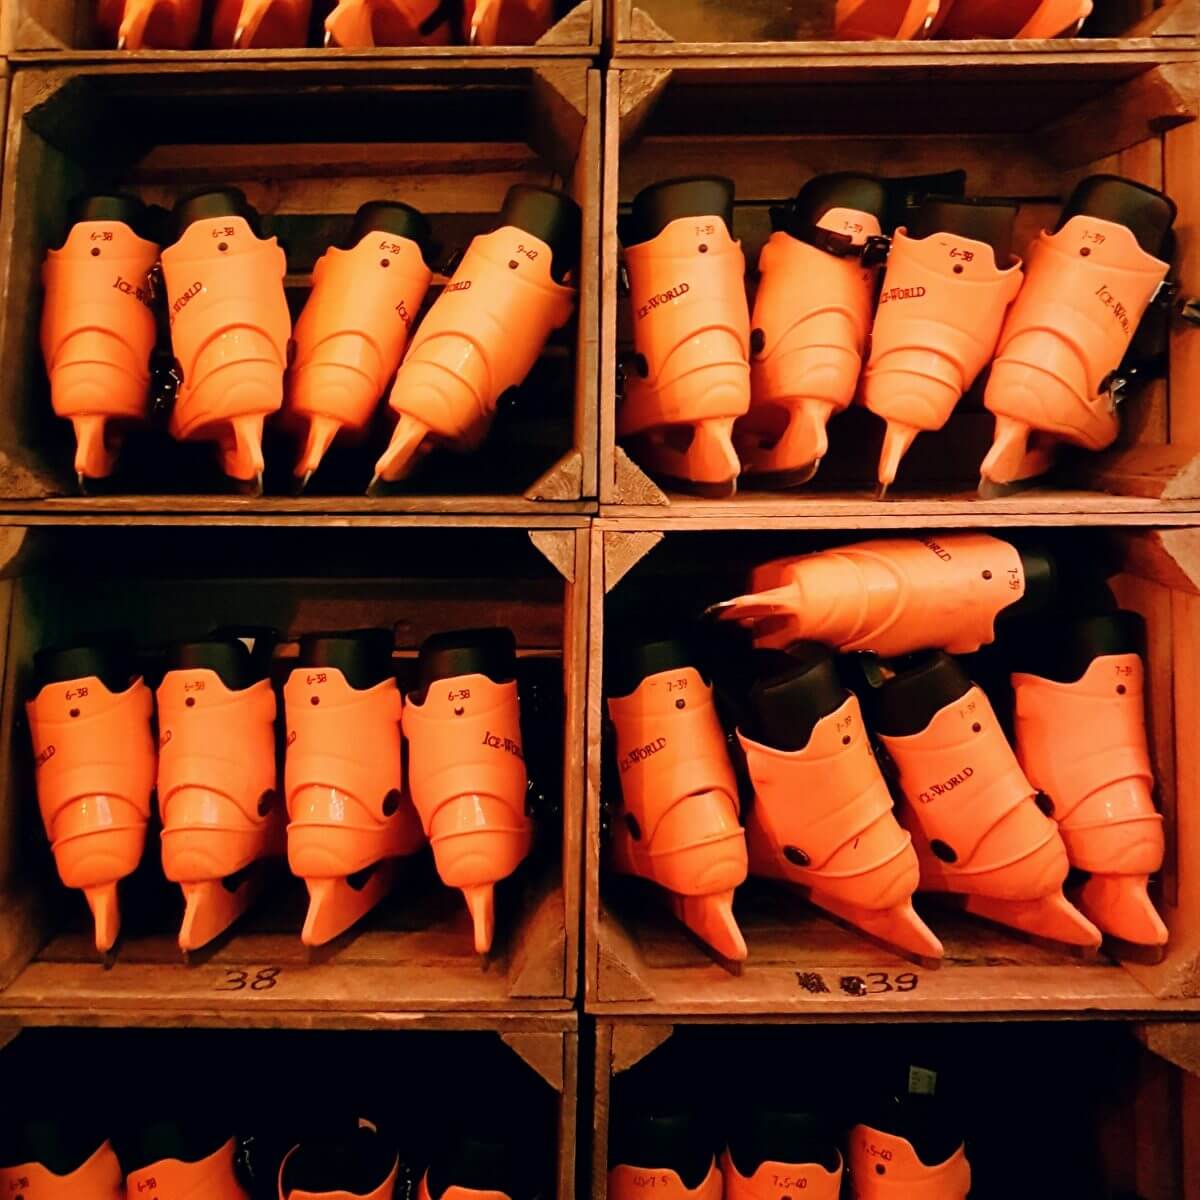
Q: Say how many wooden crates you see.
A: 8